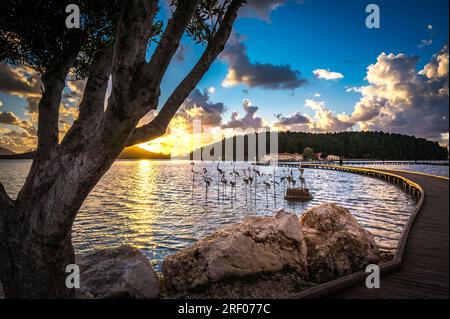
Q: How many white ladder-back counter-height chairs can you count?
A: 0